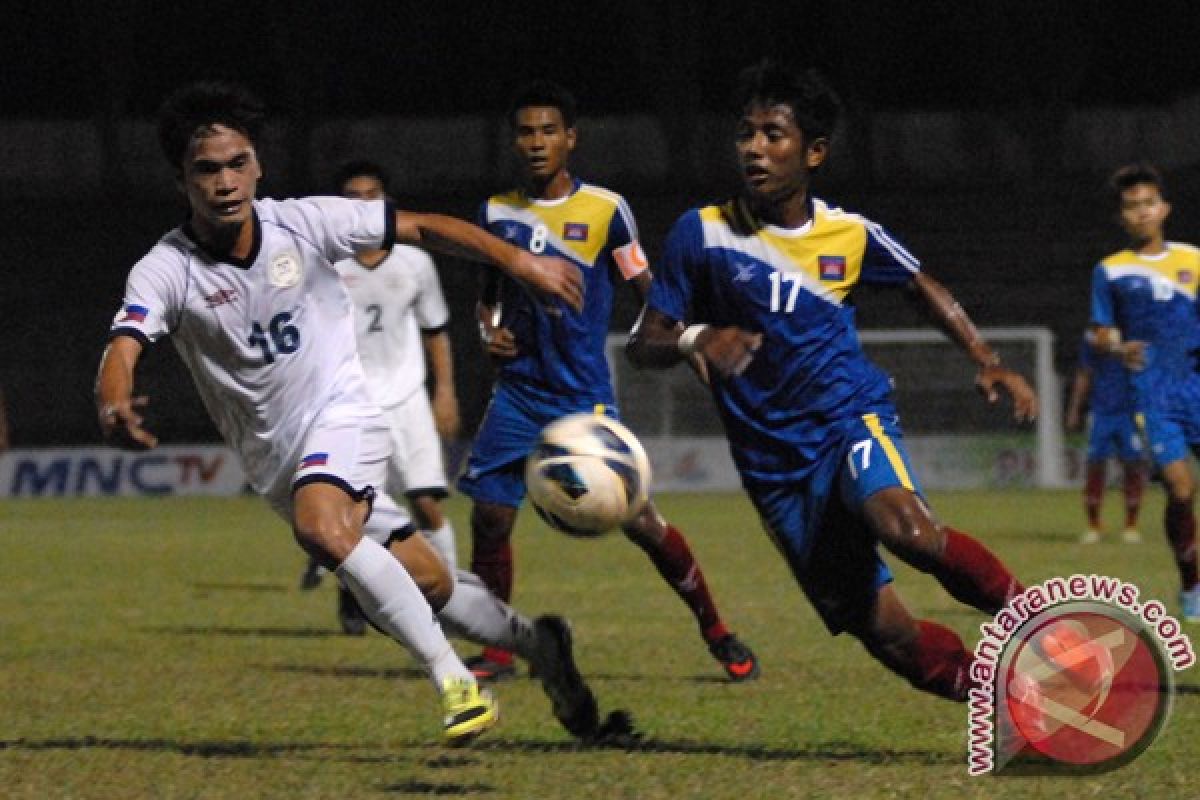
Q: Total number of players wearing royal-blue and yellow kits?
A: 4